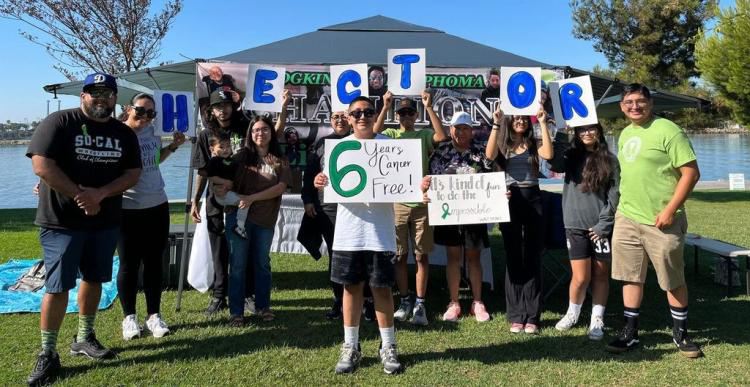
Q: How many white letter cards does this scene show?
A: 6